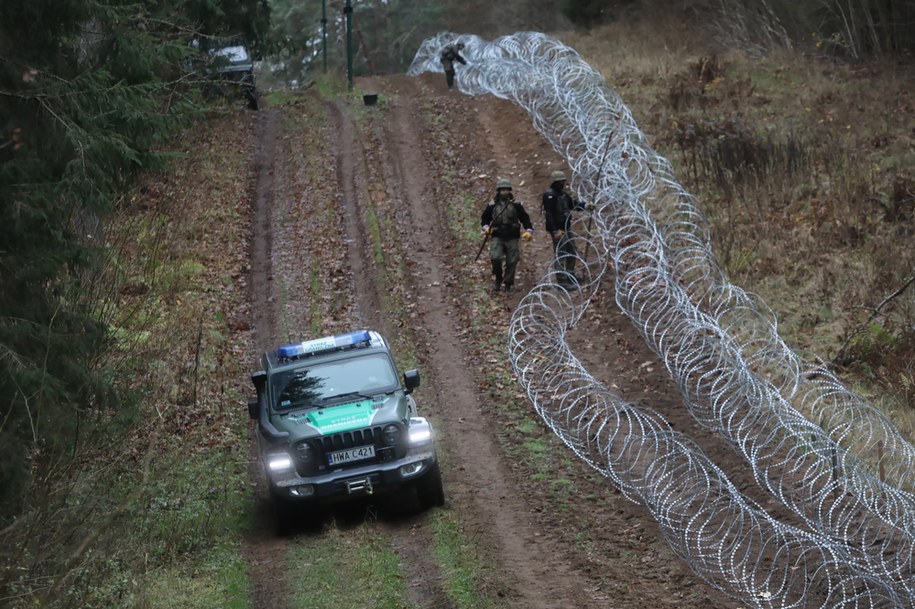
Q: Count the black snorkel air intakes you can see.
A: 1